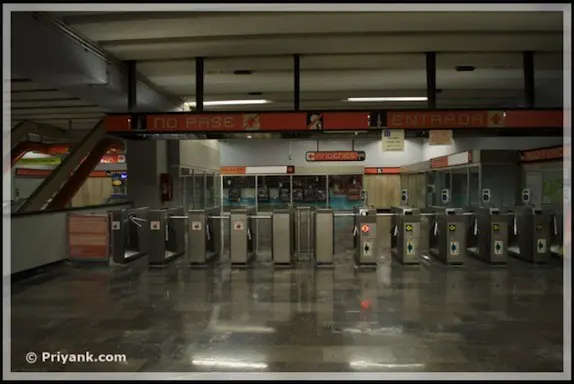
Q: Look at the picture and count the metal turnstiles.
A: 11